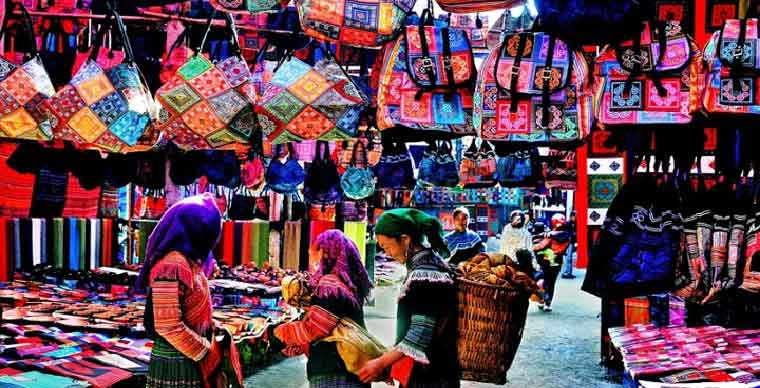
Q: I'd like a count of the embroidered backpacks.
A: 4